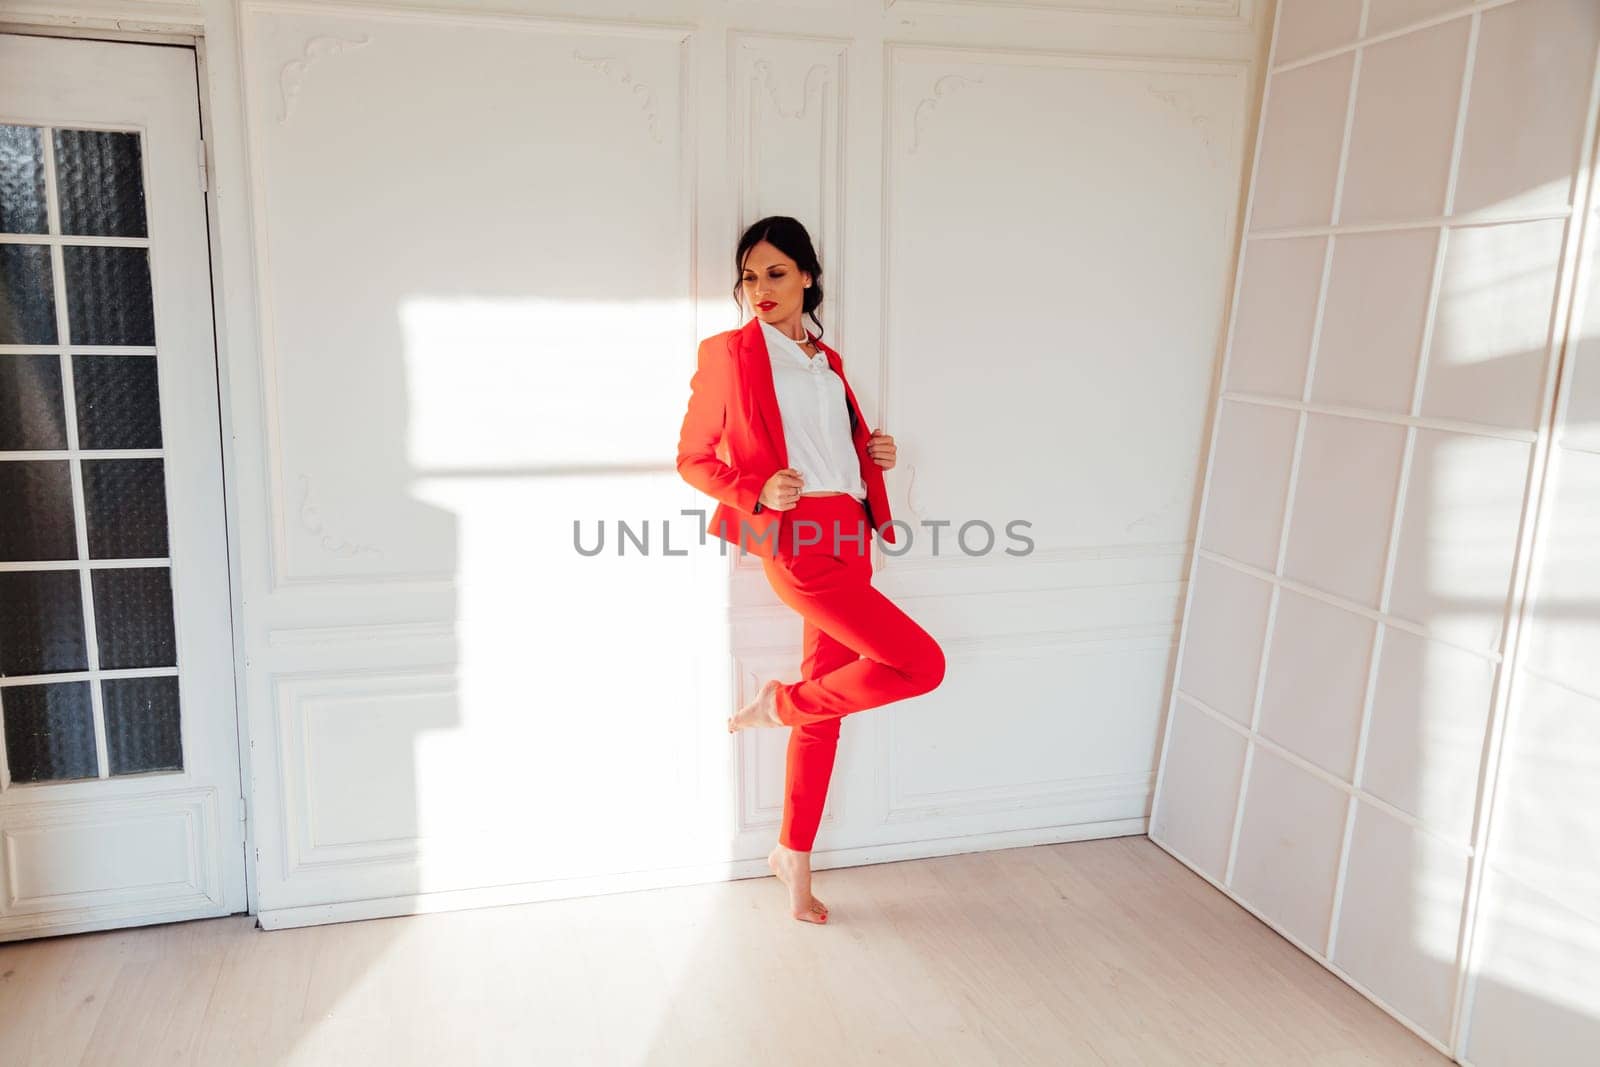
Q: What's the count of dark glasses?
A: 12